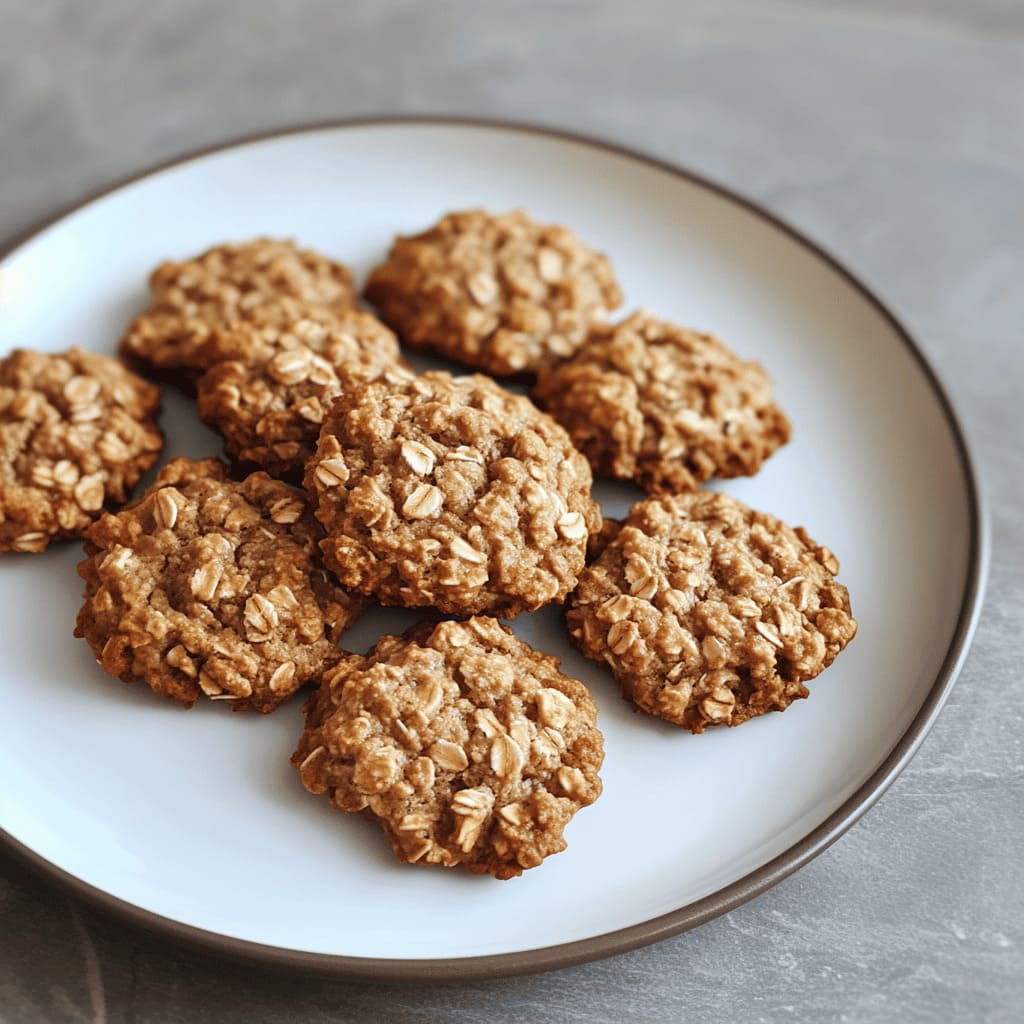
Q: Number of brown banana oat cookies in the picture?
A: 9